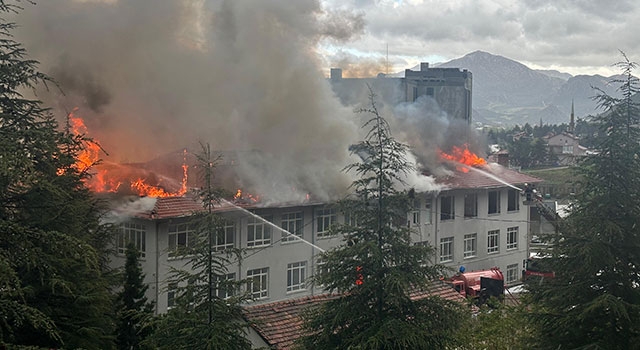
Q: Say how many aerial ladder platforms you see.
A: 1